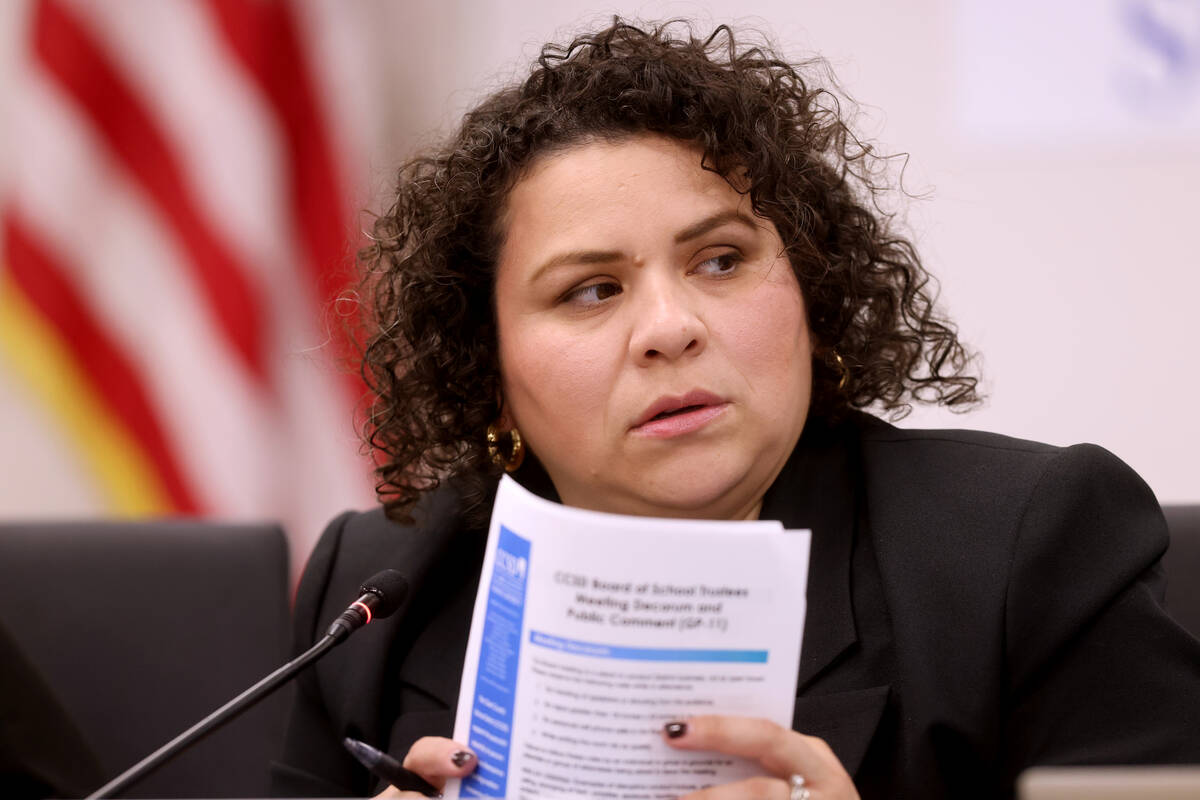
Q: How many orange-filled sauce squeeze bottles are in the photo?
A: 0